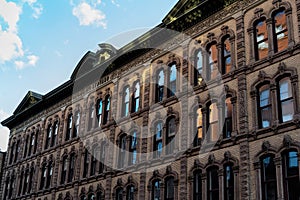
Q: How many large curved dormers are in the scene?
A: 1